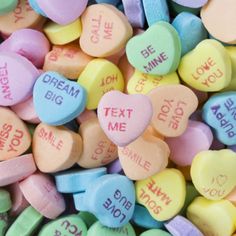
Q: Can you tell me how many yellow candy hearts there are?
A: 8